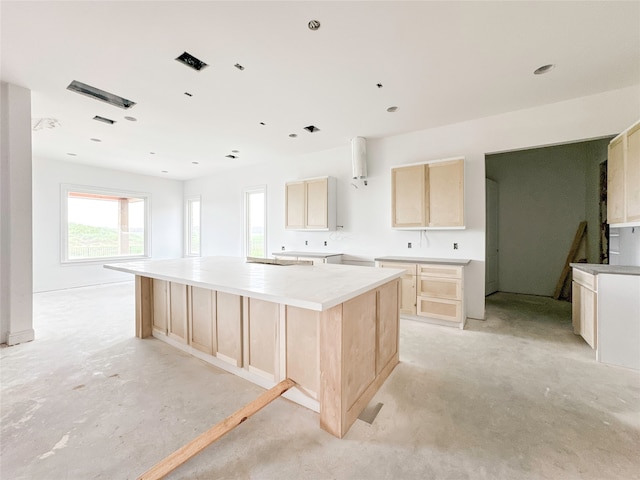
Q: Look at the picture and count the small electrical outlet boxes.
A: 5